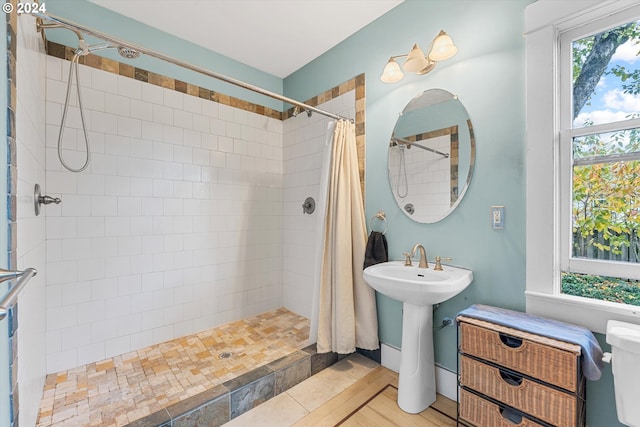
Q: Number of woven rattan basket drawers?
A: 3